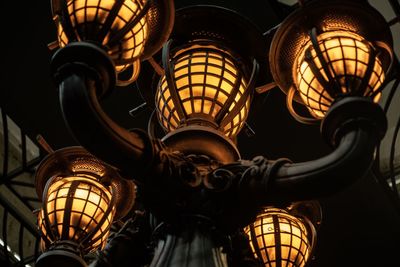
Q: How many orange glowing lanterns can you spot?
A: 5